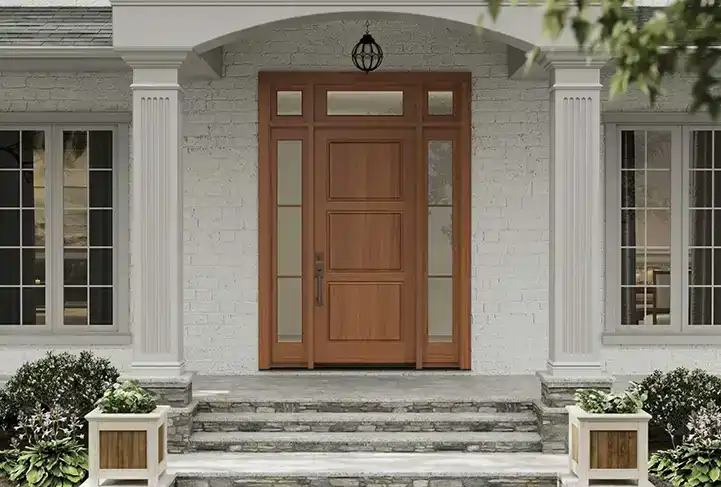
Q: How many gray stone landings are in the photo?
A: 2